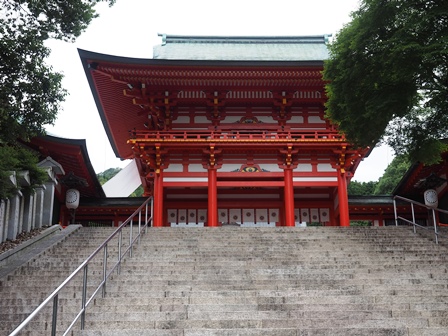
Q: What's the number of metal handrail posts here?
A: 11